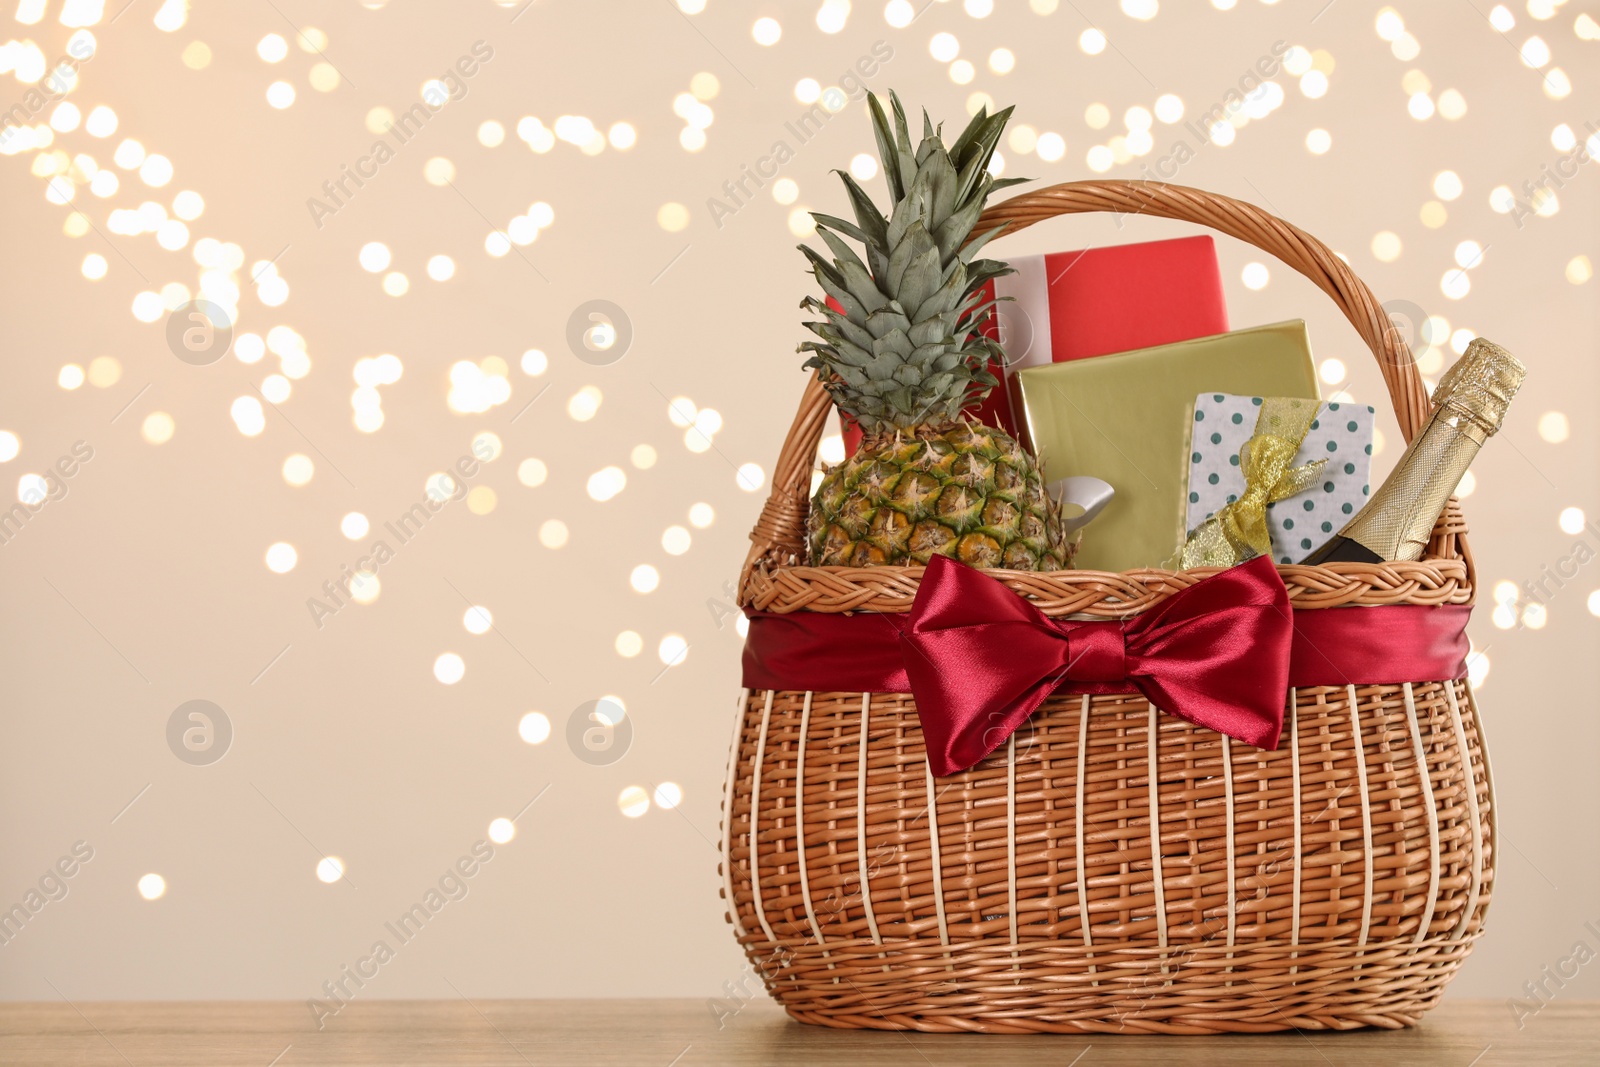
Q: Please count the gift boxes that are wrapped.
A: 3